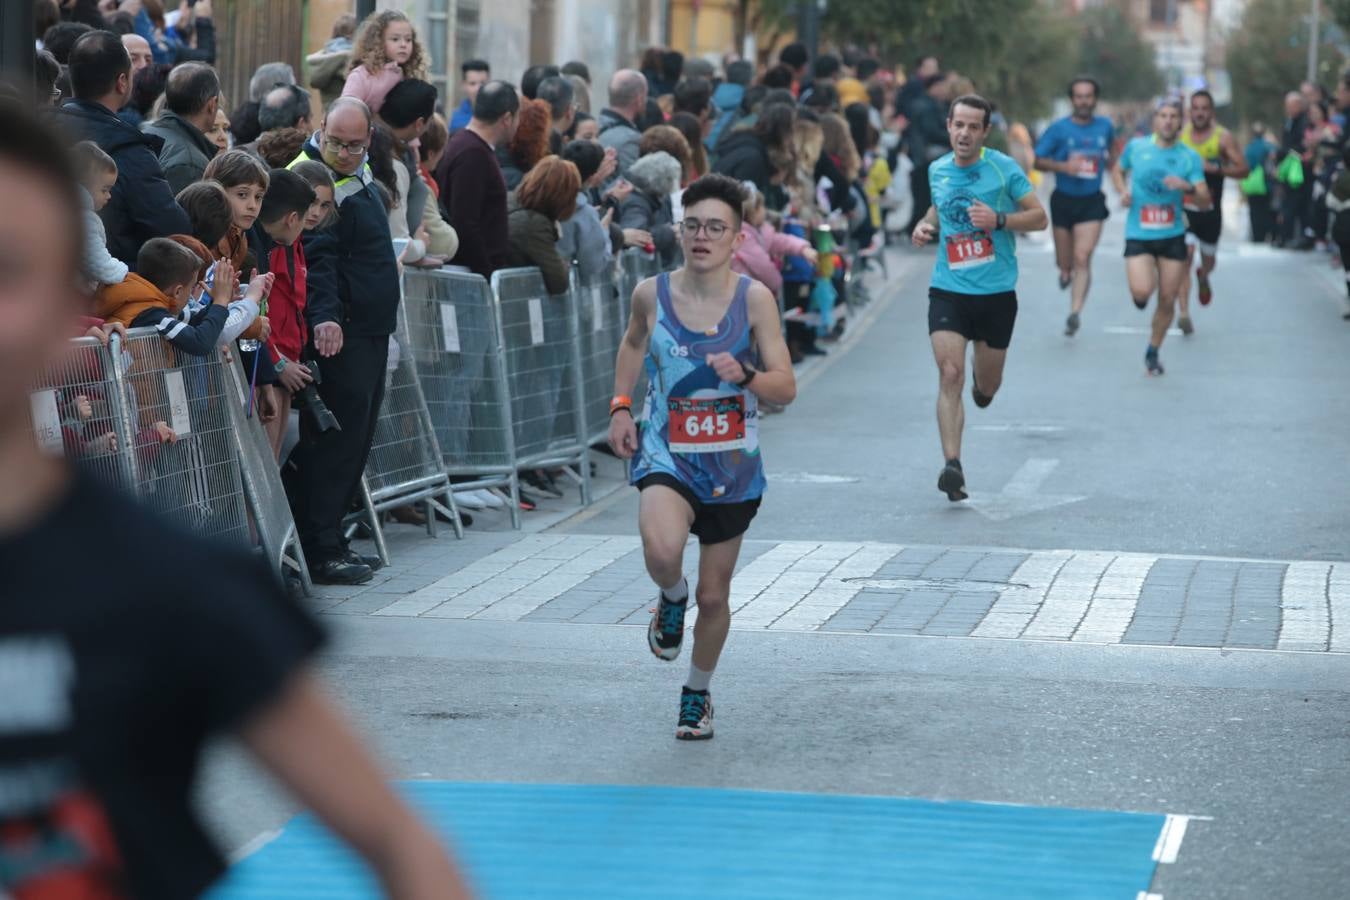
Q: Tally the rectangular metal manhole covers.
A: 0